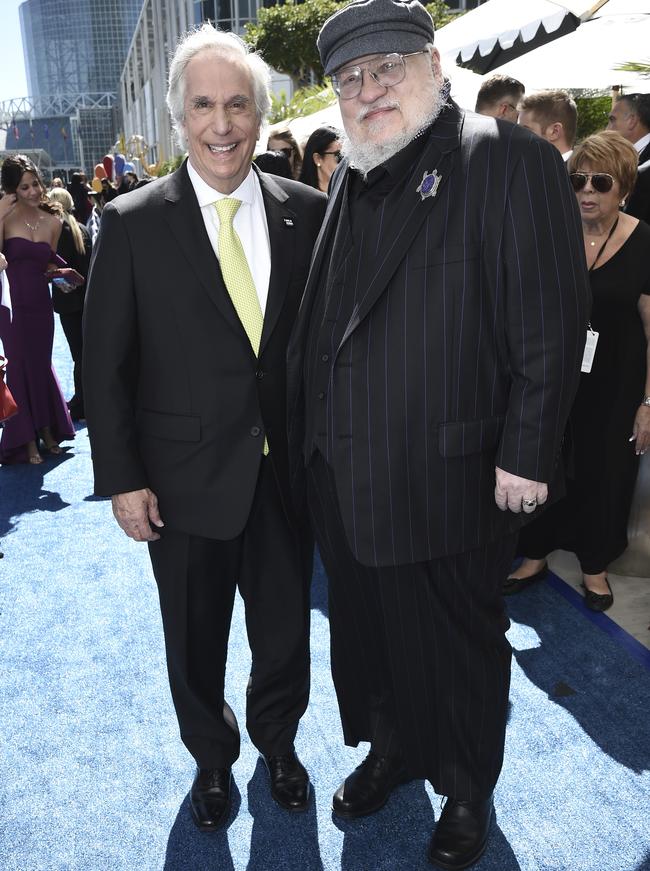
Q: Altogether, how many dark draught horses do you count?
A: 0